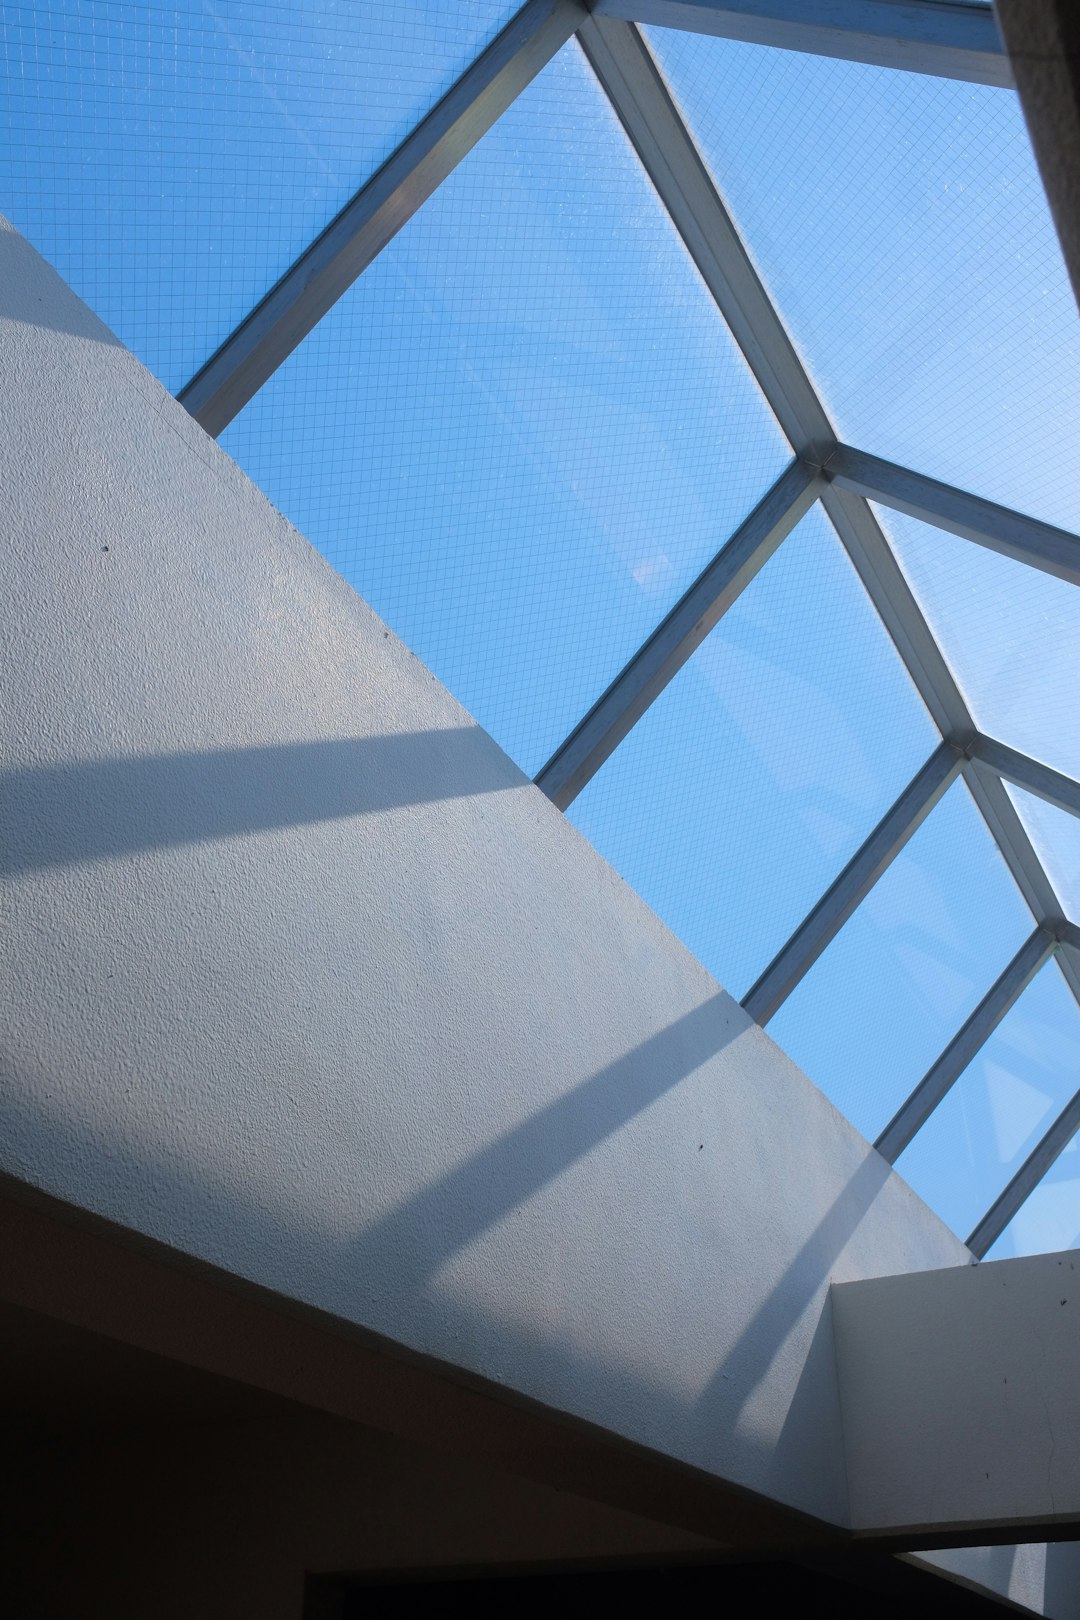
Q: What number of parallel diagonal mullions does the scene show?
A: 5